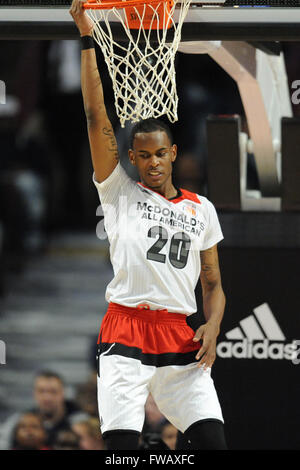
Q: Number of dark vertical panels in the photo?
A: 2